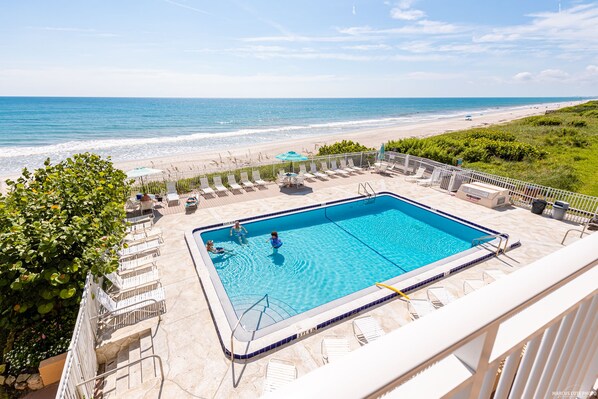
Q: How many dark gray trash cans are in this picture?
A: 1